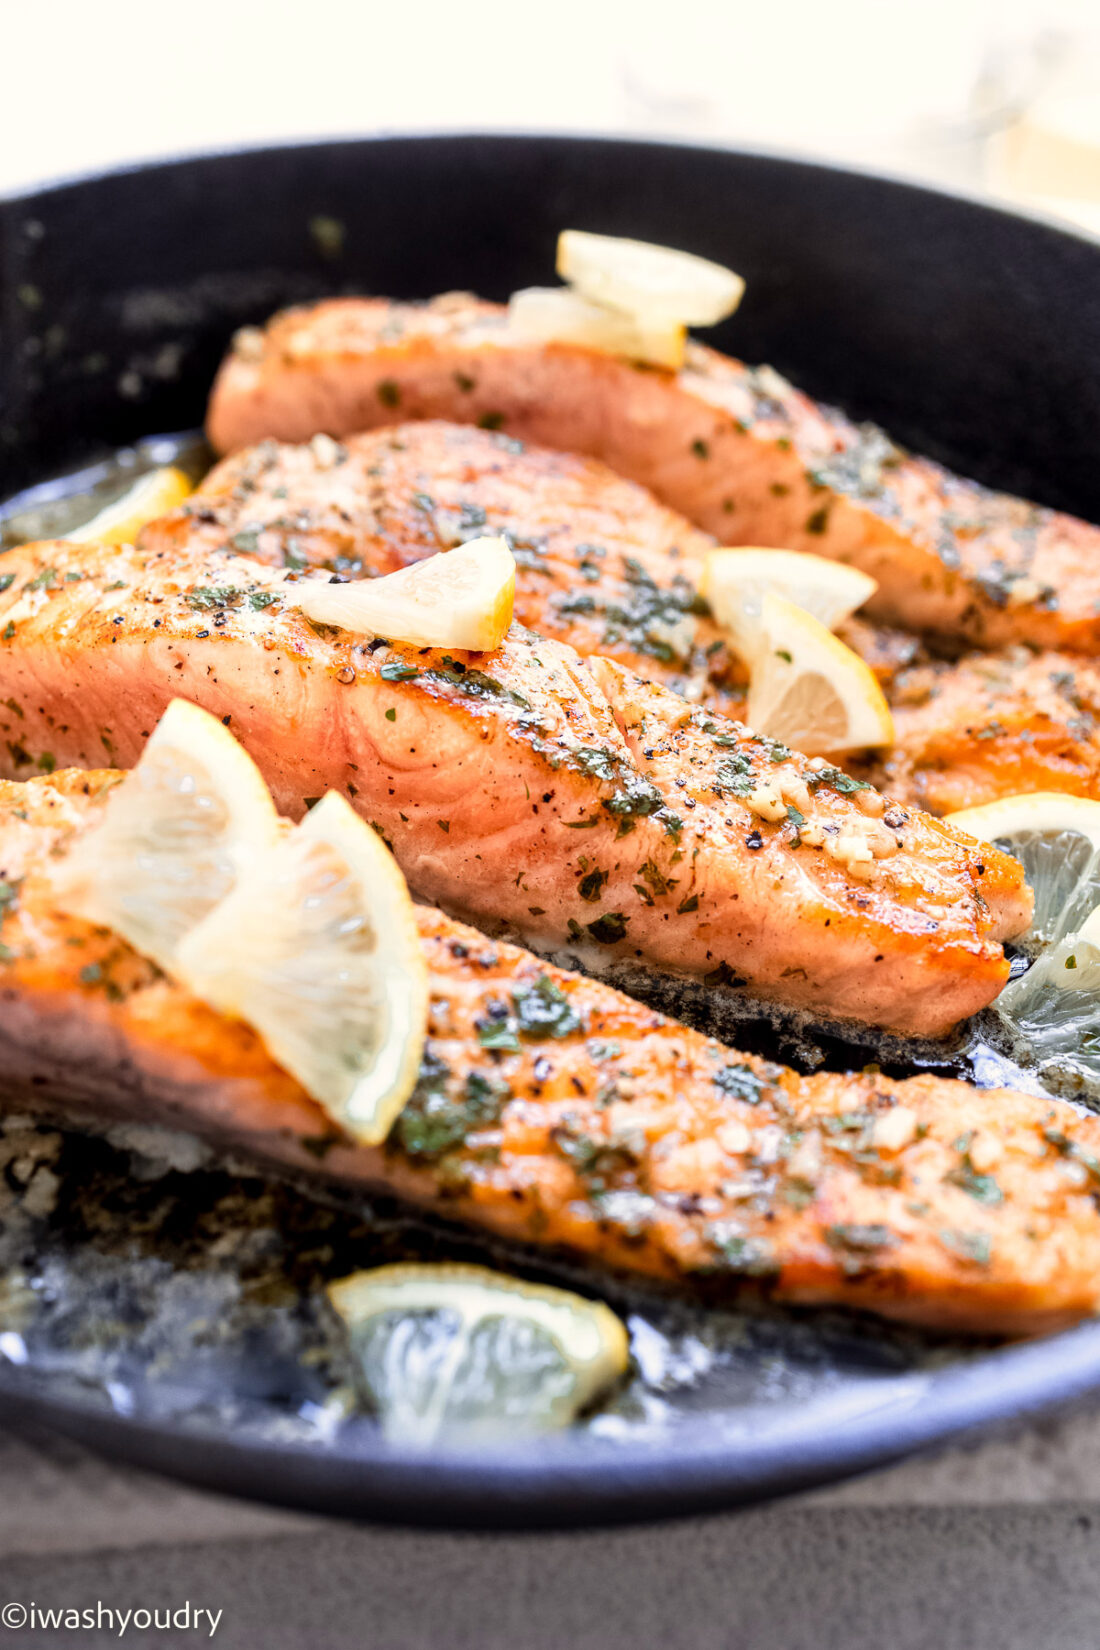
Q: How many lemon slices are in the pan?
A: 11